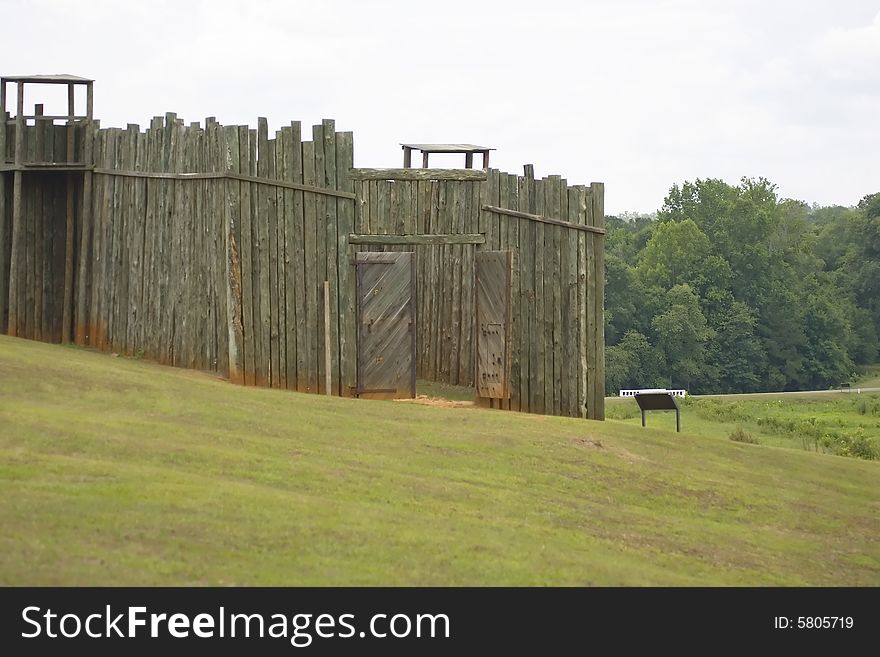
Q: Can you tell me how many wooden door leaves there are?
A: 2